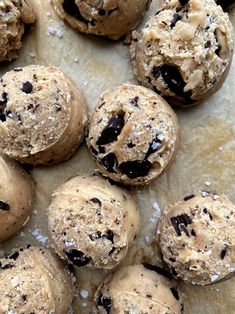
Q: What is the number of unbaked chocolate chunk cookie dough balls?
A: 10